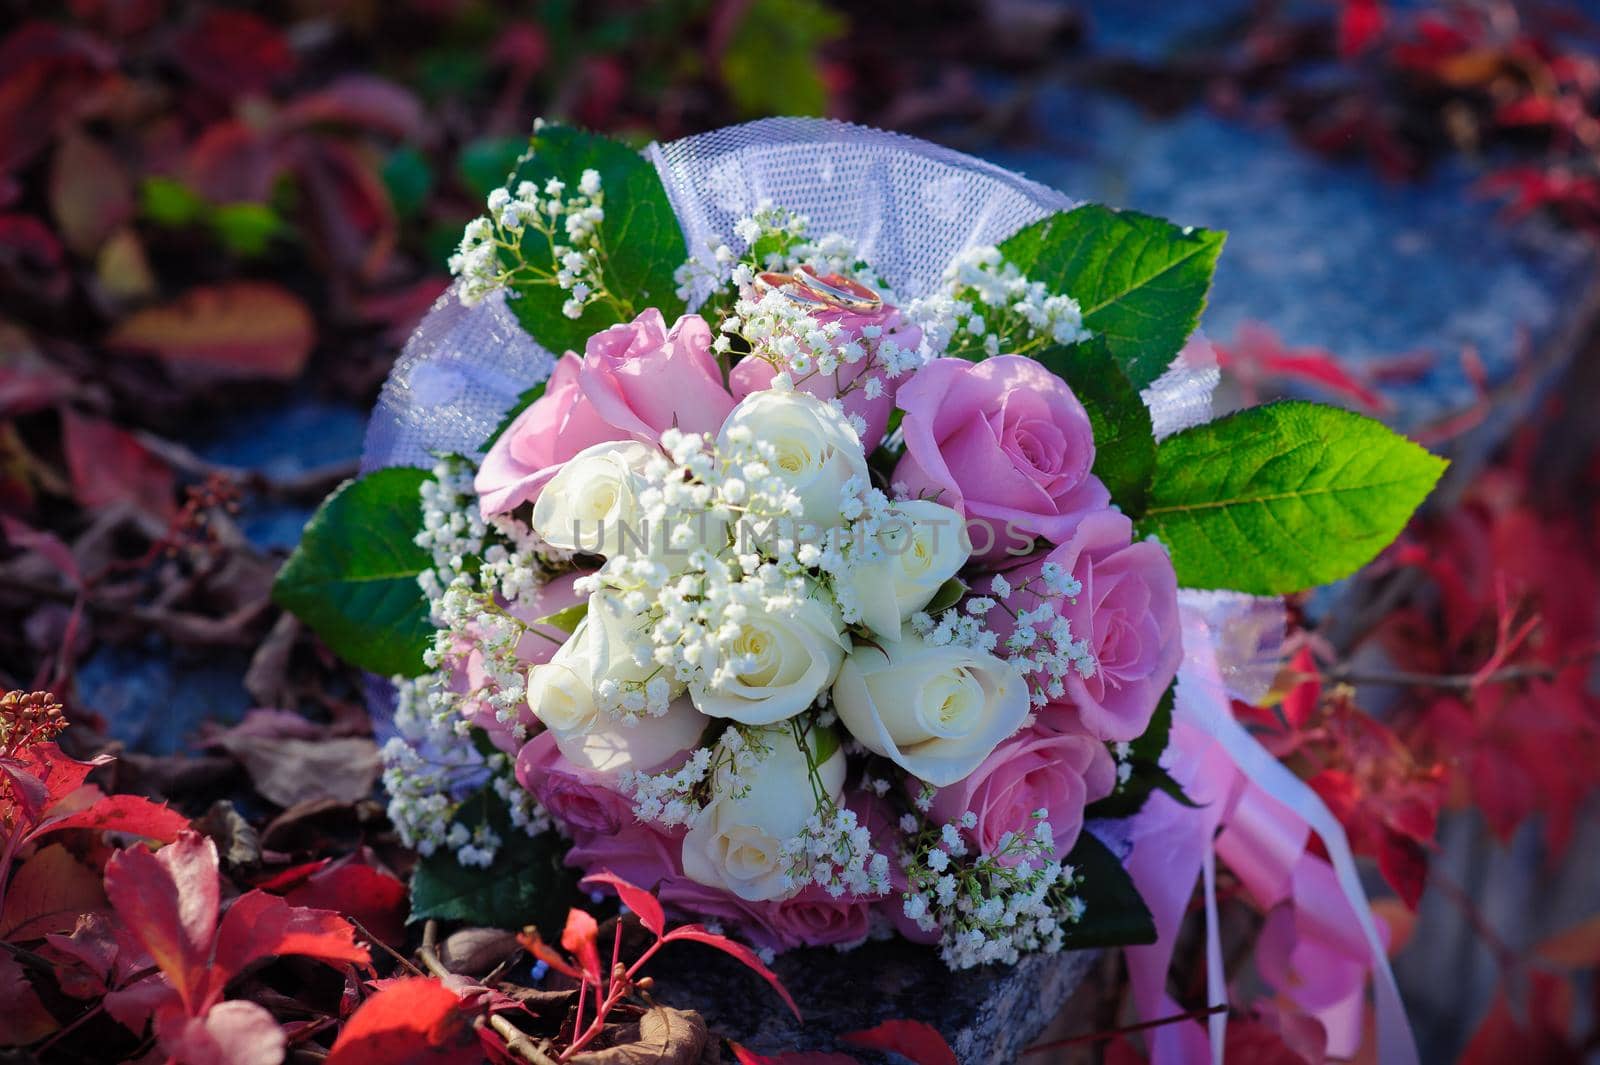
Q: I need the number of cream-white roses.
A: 7